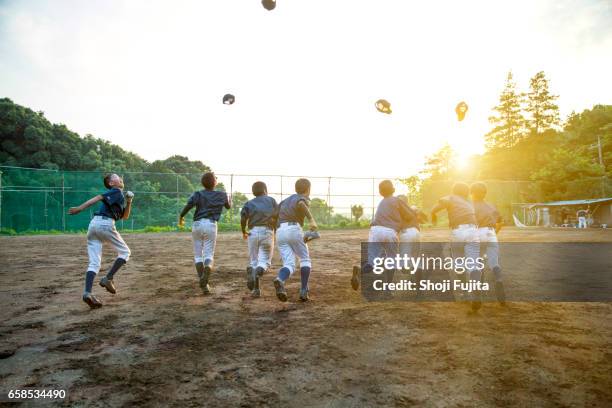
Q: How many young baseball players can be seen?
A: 8